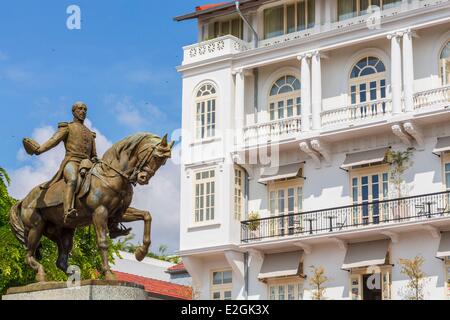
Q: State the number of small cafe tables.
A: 3